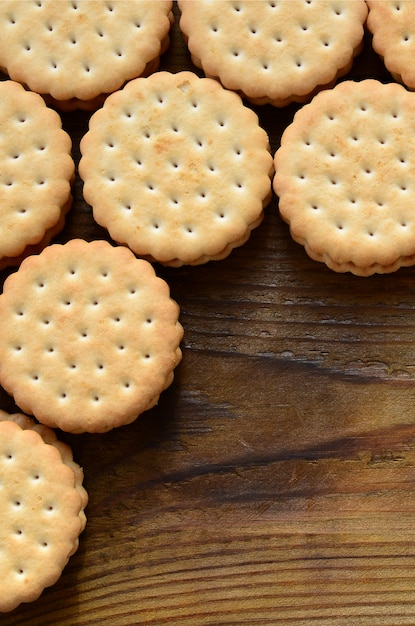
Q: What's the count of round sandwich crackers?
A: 8